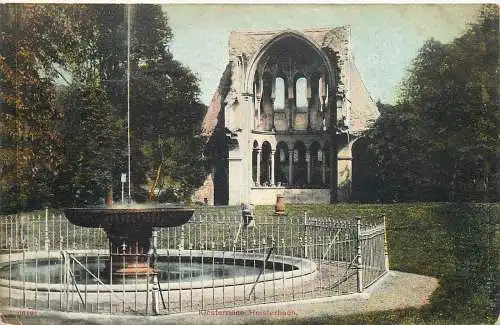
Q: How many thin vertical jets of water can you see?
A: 1